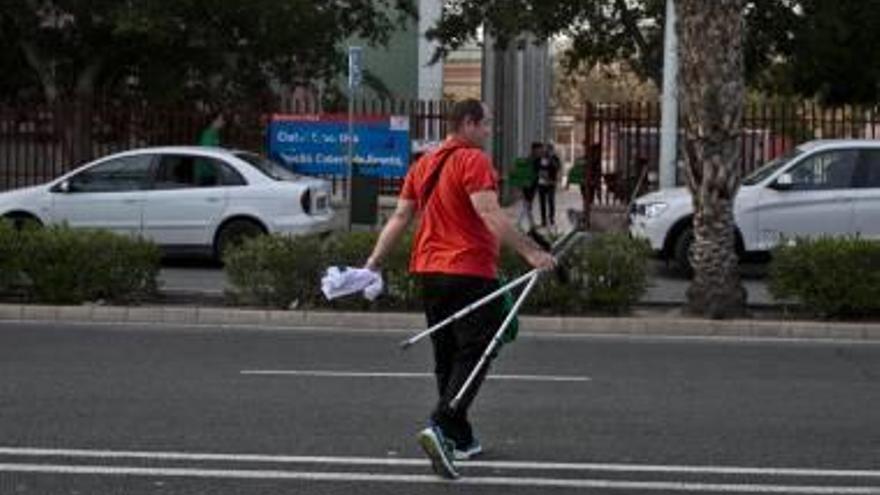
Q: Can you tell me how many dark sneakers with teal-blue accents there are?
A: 2